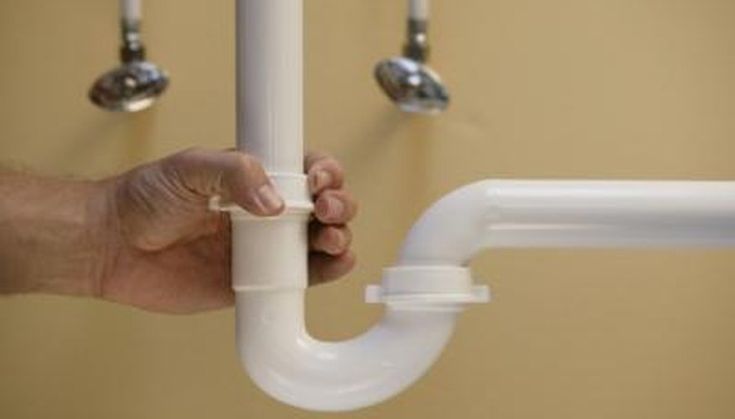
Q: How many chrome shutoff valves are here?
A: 2